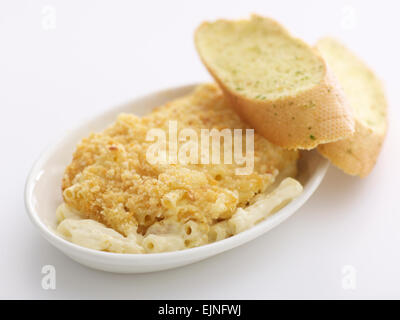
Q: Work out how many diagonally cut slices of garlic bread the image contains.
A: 2